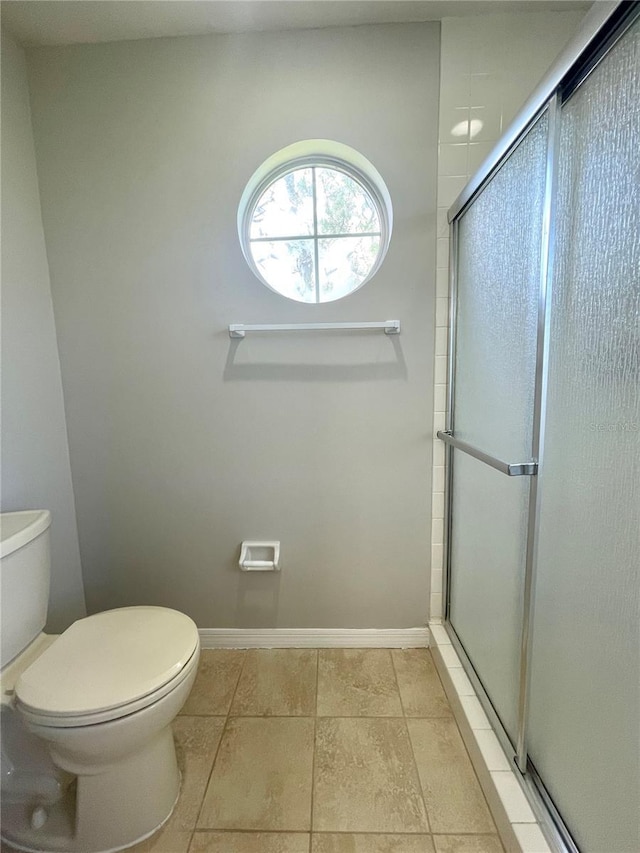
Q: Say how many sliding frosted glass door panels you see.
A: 2